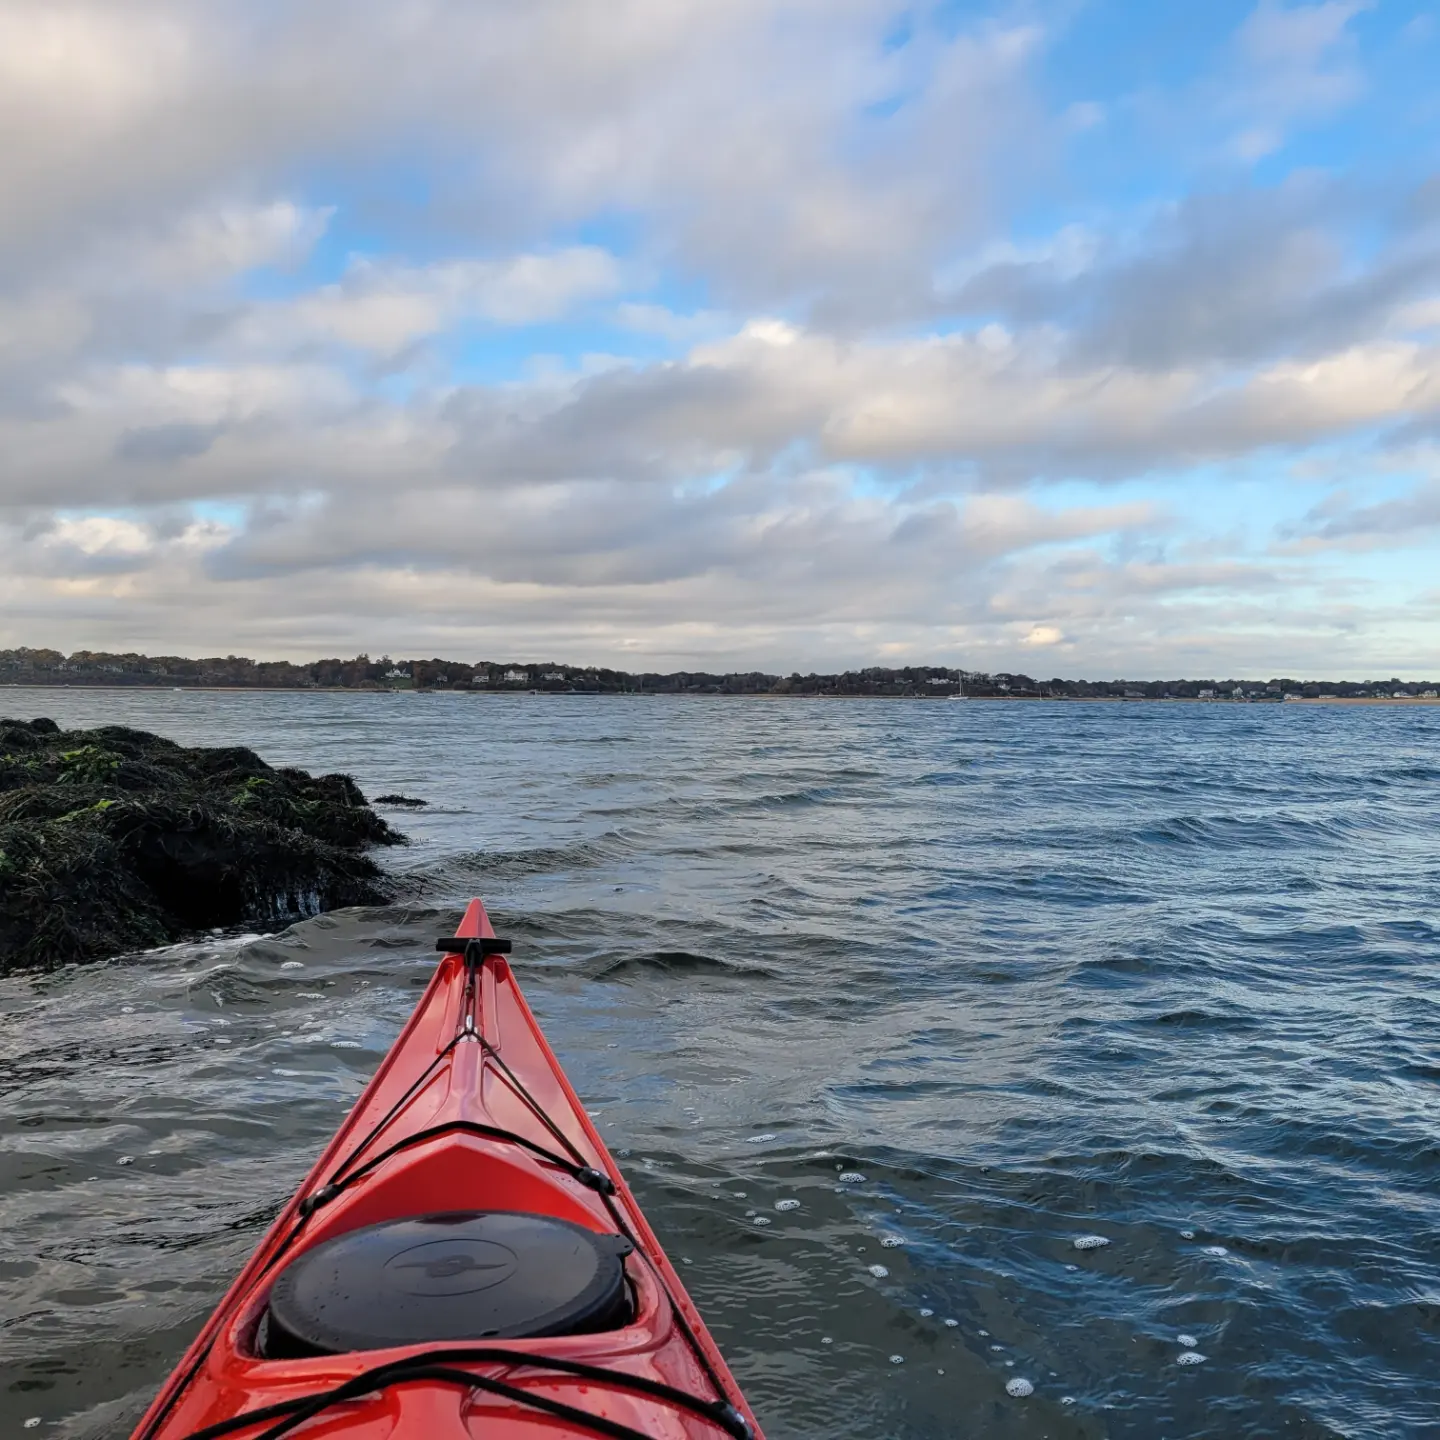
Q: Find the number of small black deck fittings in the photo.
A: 3